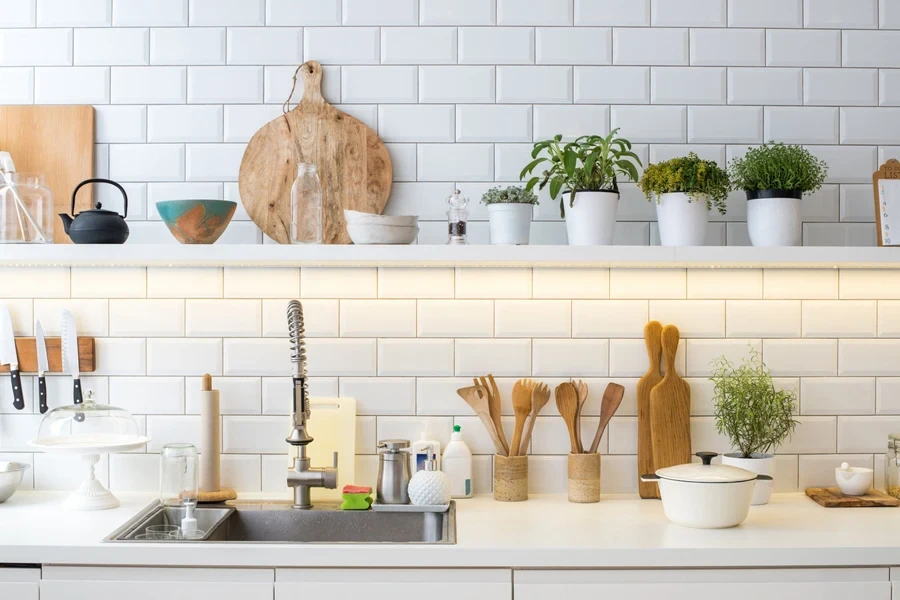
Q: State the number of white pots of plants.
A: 5